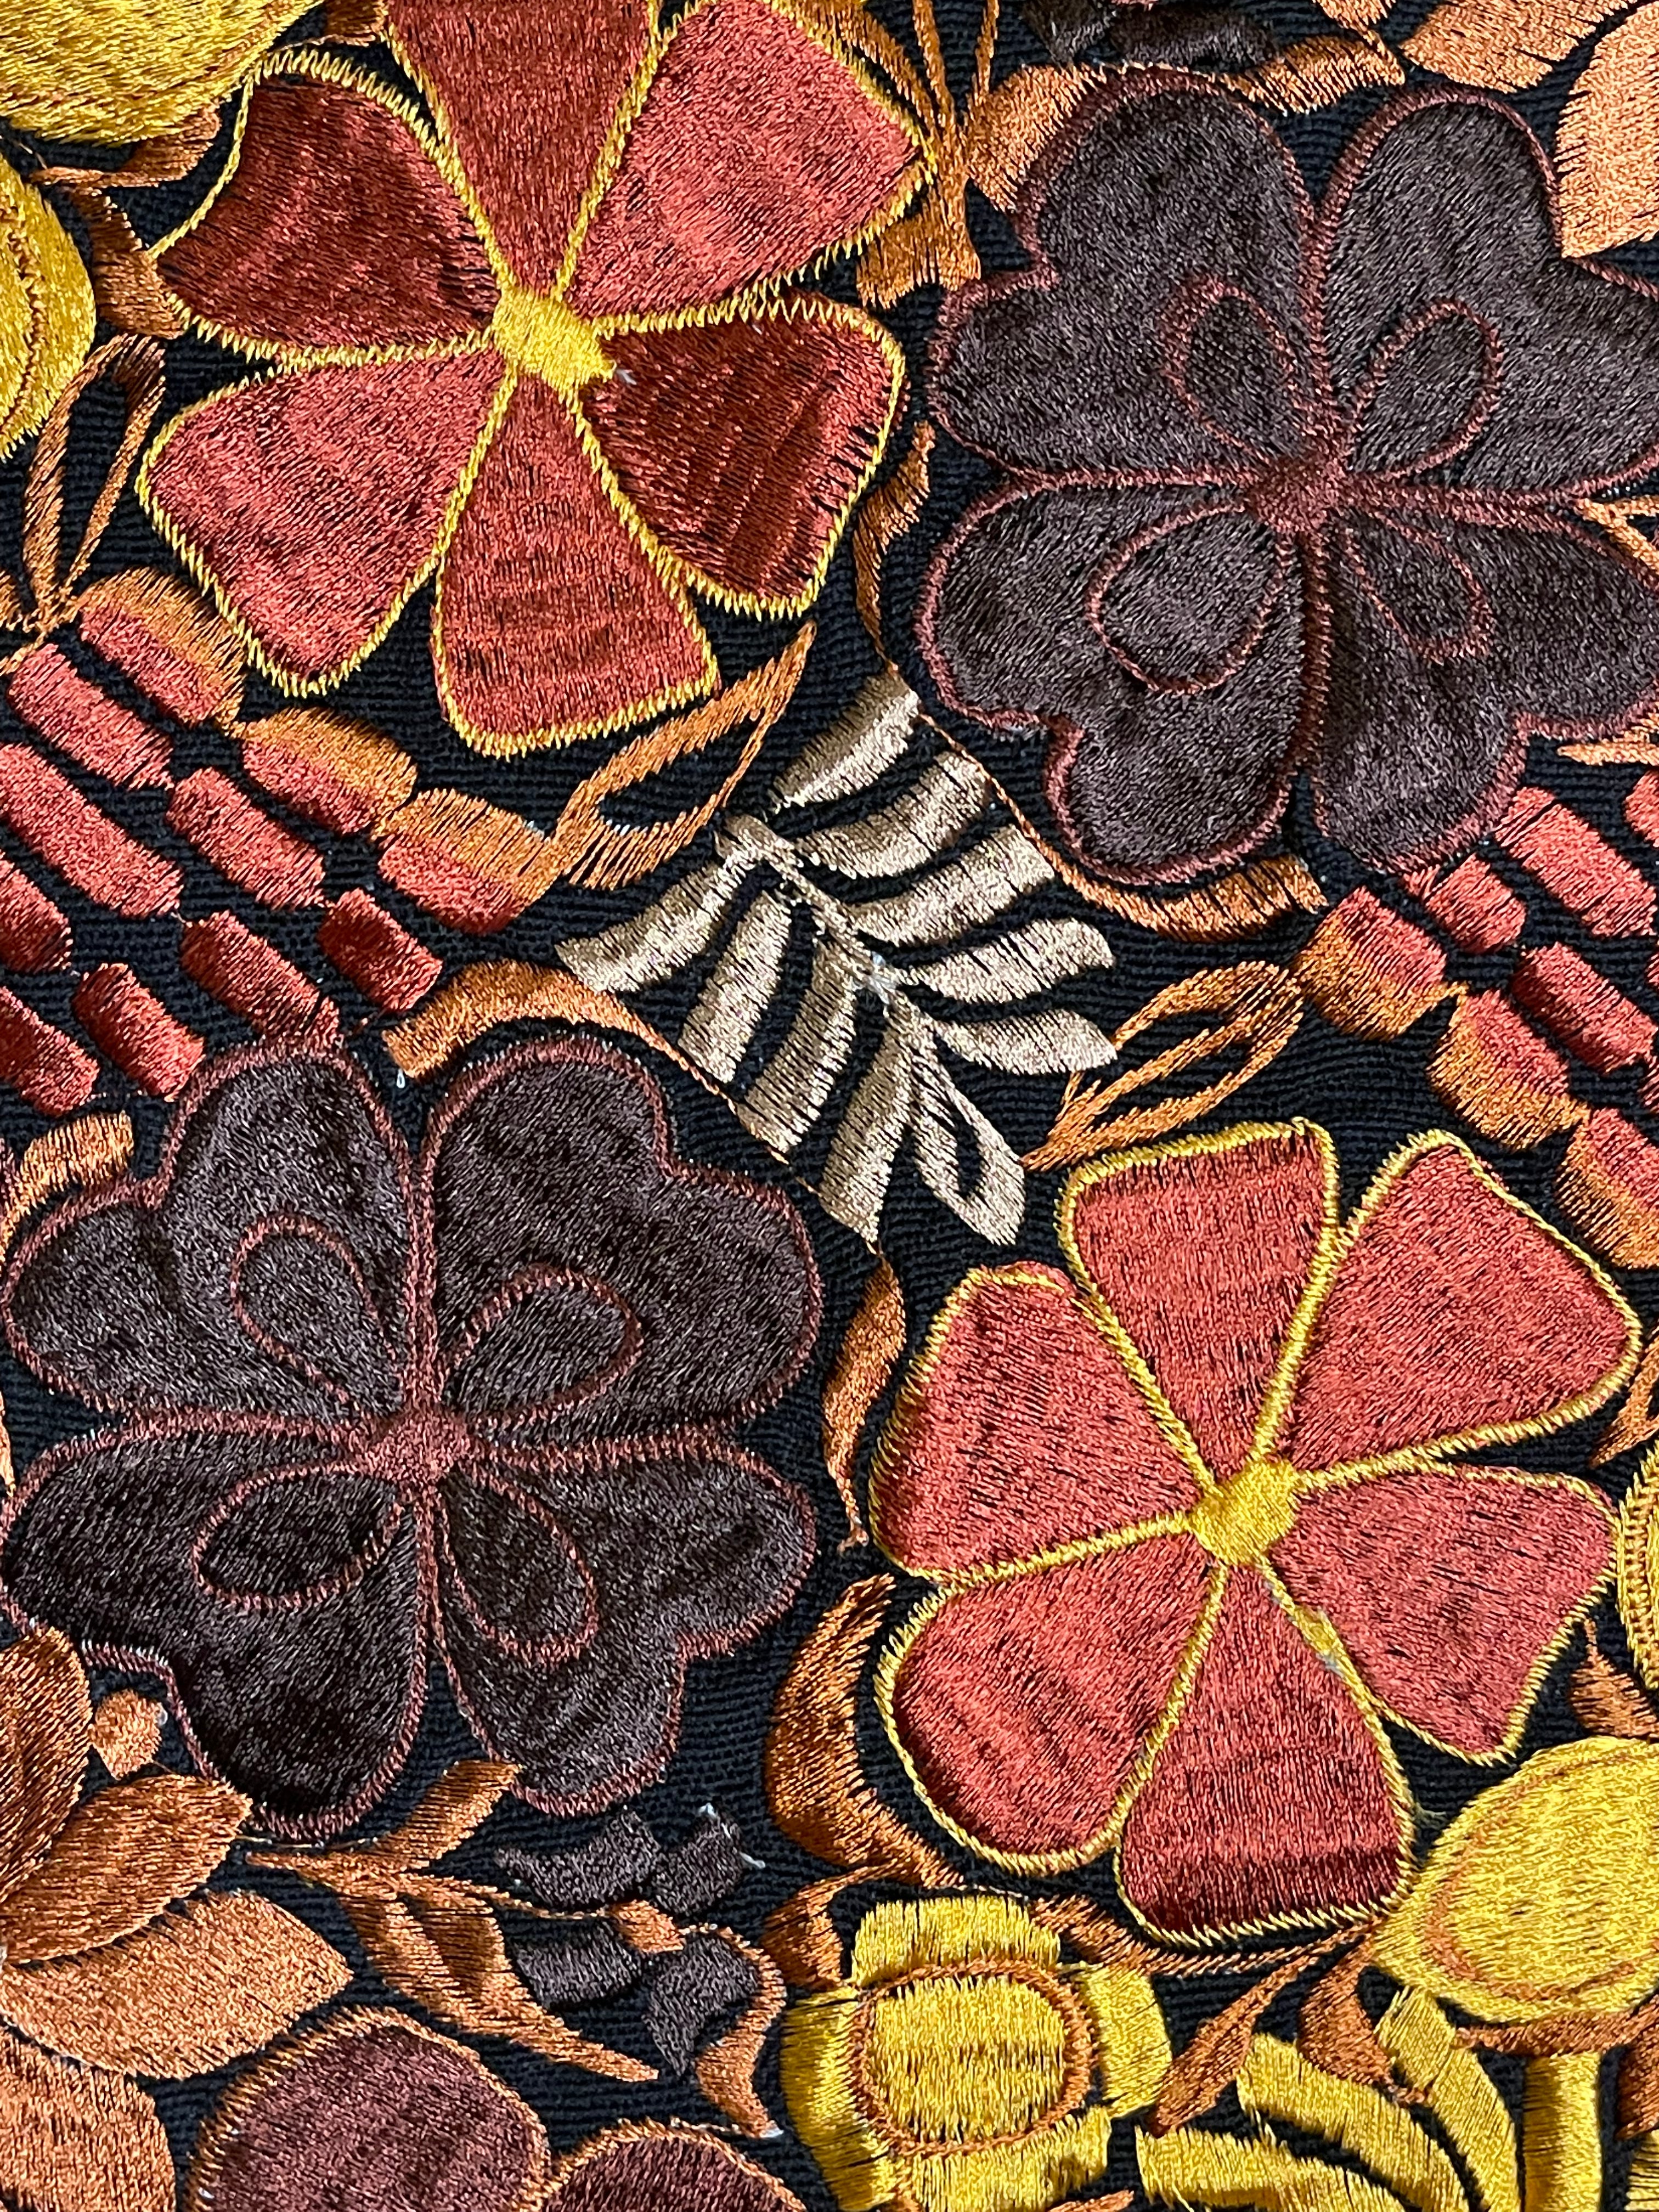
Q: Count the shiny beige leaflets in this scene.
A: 10